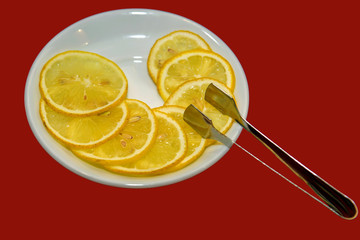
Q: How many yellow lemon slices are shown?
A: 8